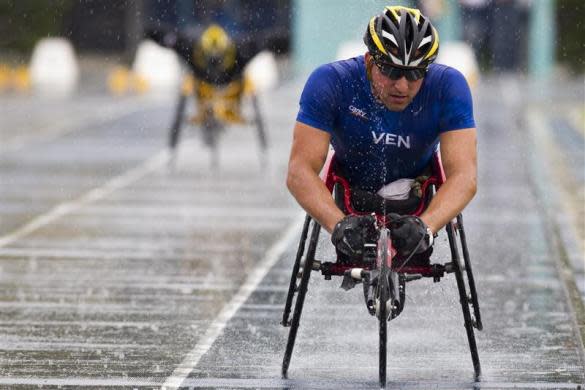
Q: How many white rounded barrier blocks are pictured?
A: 5